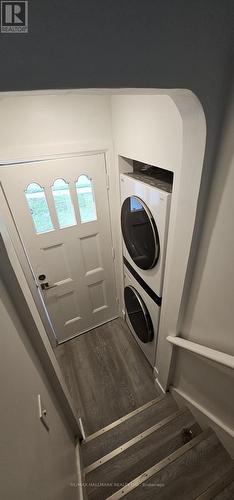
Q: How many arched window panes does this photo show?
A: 3